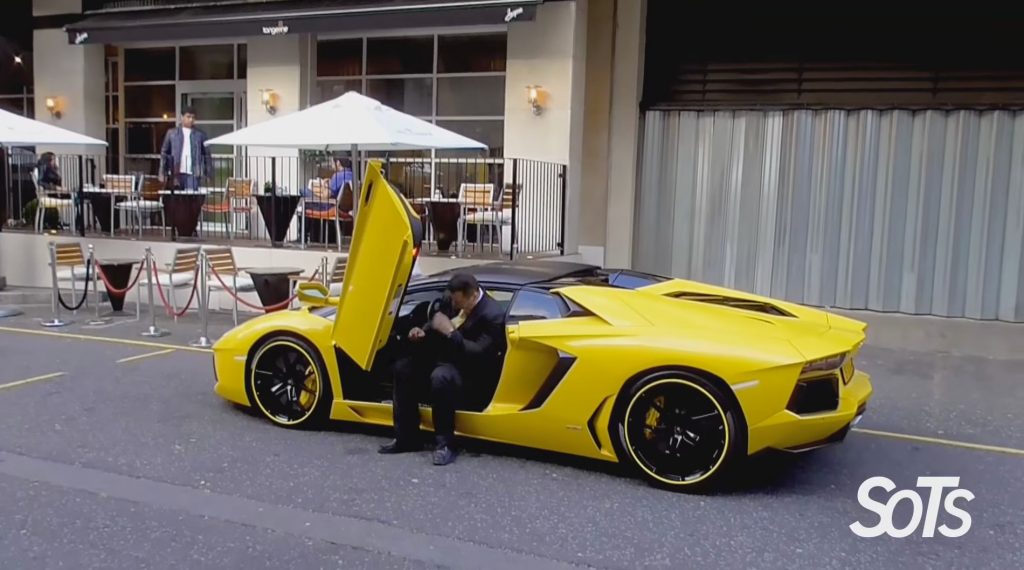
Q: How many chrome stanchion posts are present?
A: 5